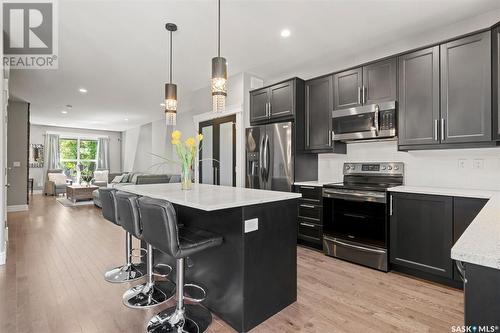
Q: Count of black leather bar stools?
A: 3